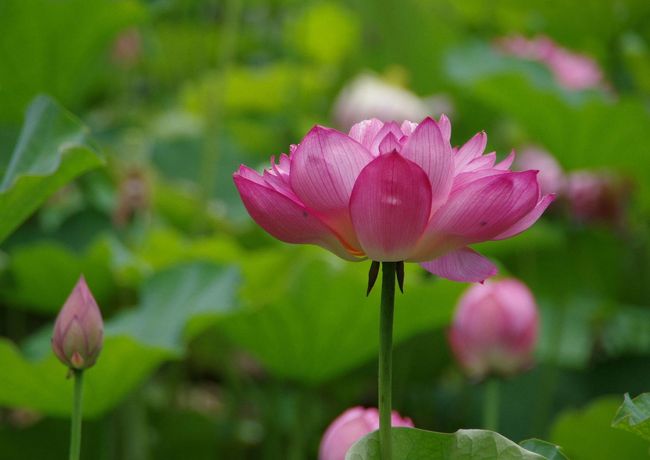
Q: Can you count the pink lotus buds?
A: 3